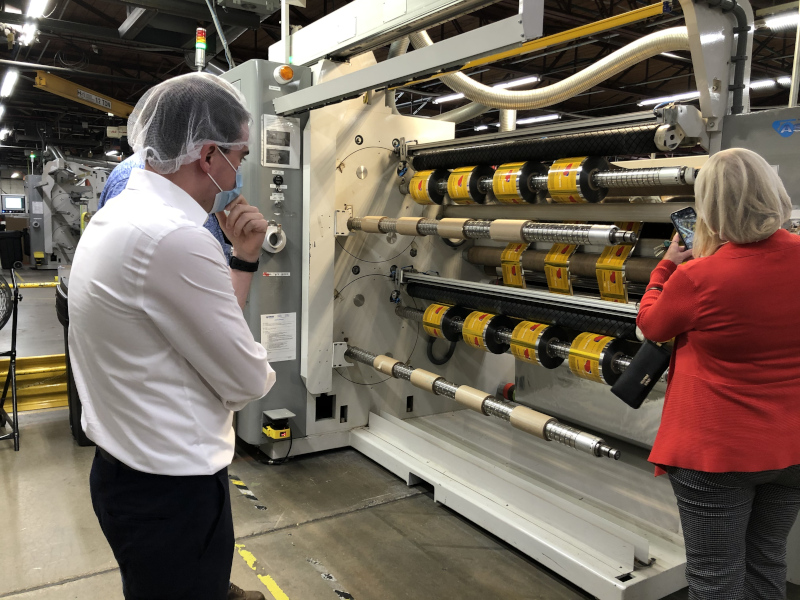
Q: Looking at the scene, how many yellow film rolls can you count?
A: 8